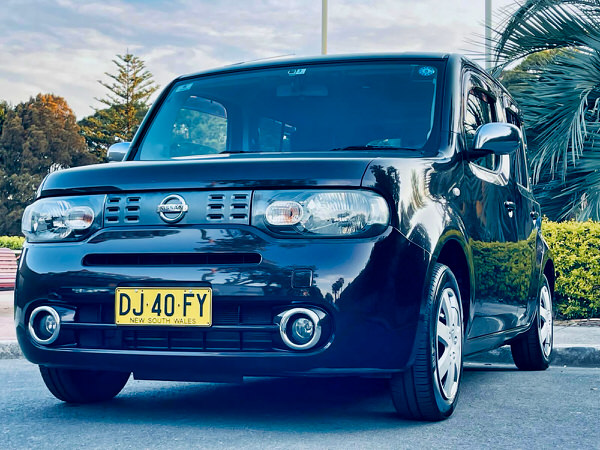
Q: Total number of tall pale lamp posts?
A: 2